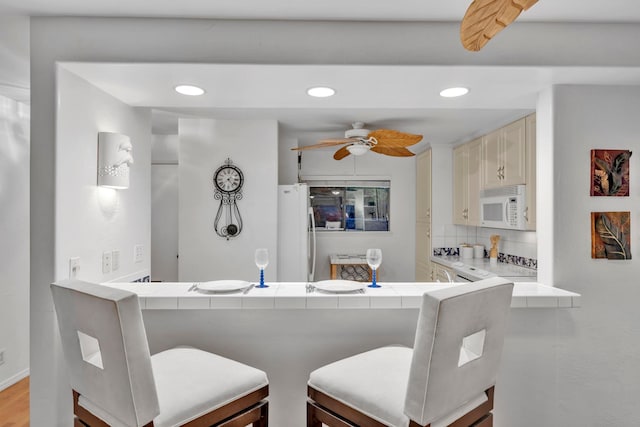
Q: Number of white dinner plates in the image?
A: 2